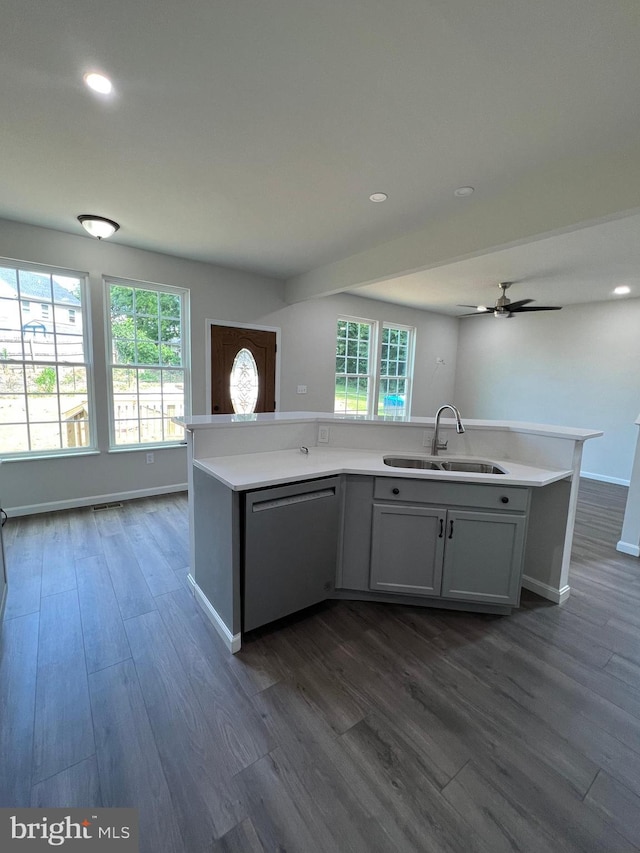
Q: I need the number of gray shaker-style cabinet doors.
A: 2